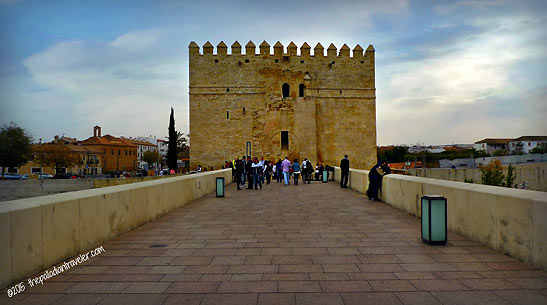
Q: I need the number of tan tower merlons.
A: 14